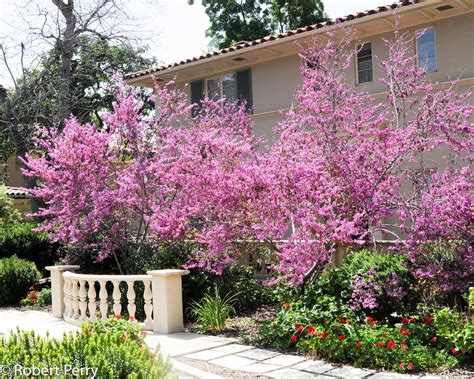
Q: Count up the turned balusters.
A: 9